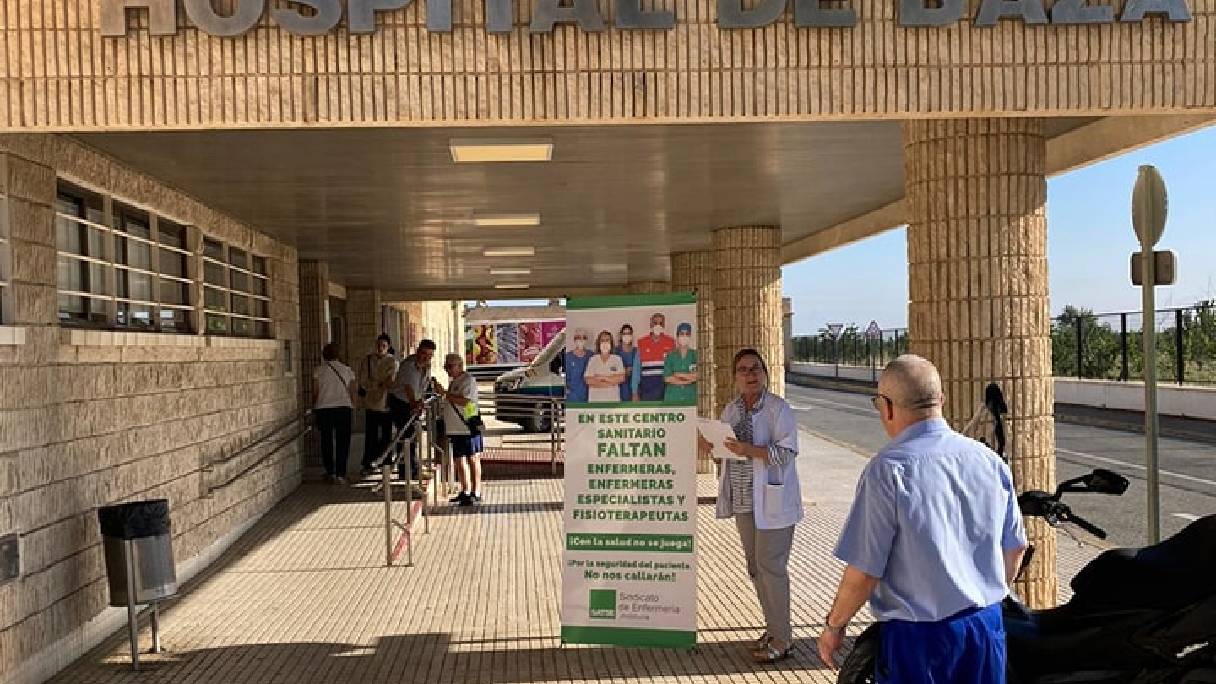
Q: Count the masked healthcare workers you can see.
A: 5